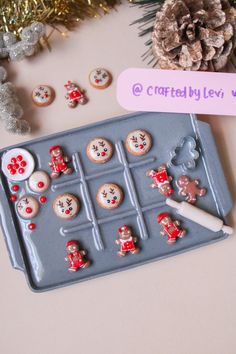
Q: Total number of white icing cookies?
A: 8